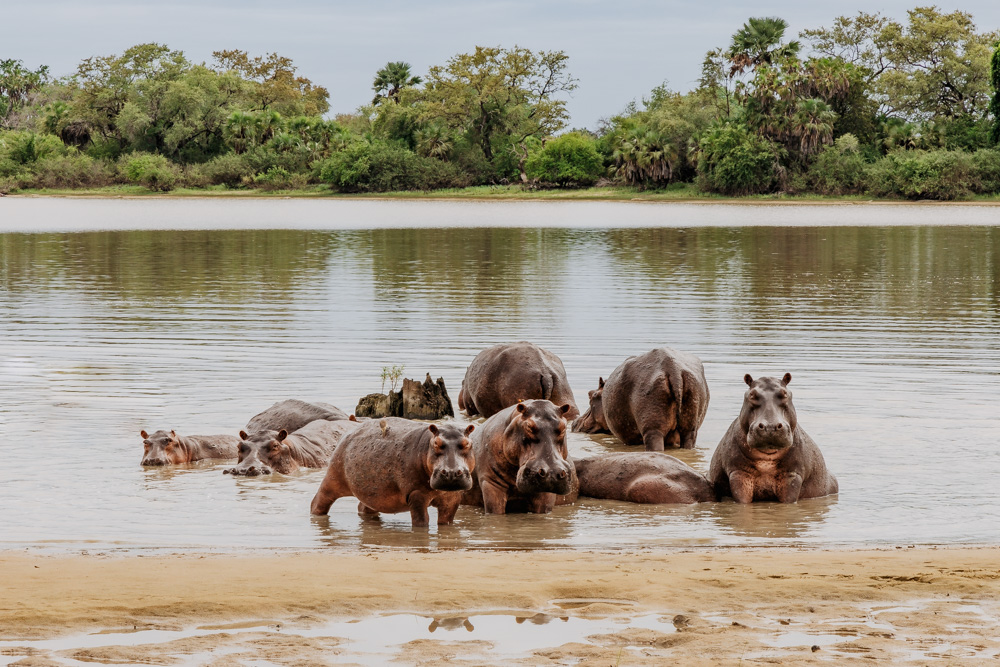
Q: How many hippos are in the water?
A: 9